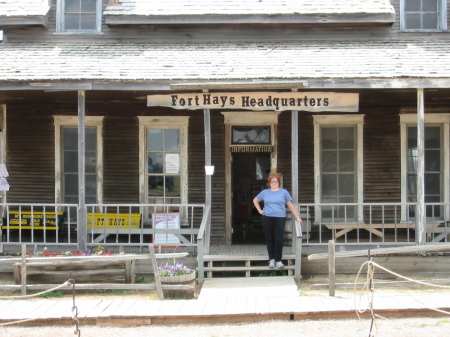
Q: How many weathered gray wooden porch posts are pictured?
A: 4